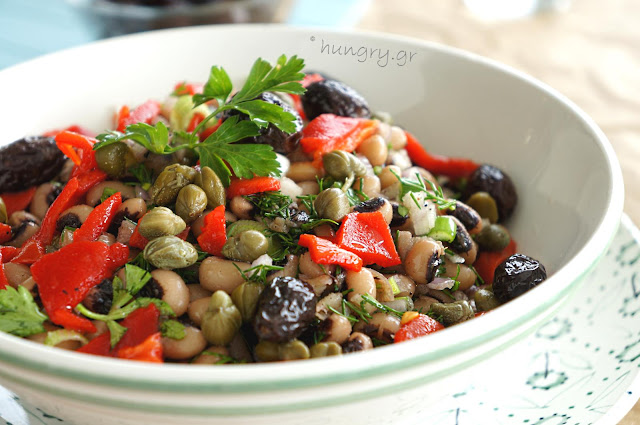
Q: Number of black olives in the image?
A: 6